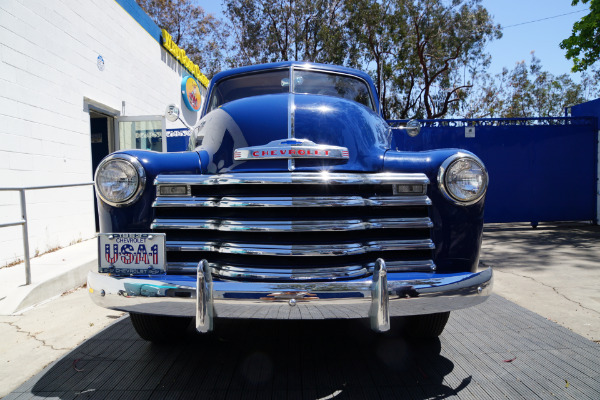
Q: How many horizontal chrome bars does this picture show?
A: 5